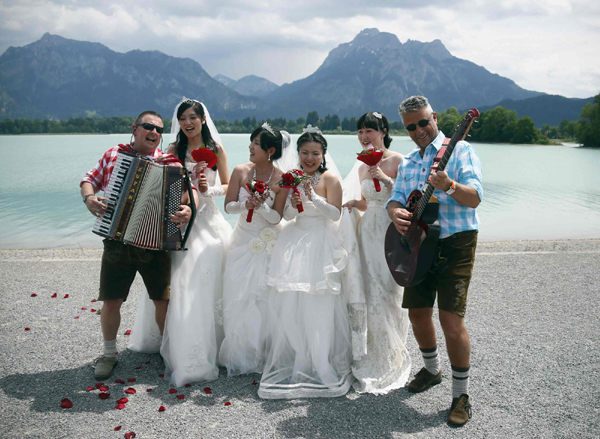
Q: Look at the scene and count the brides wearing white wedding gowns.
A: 4